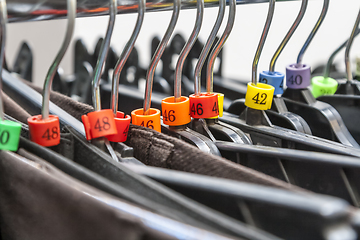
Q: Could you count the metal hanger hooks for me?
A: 13